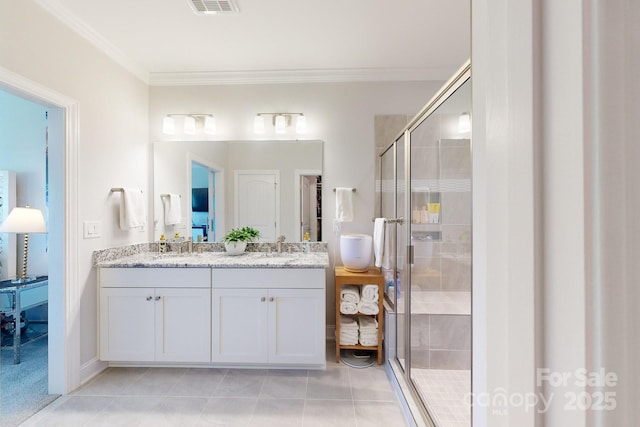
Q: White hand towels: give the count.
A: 3